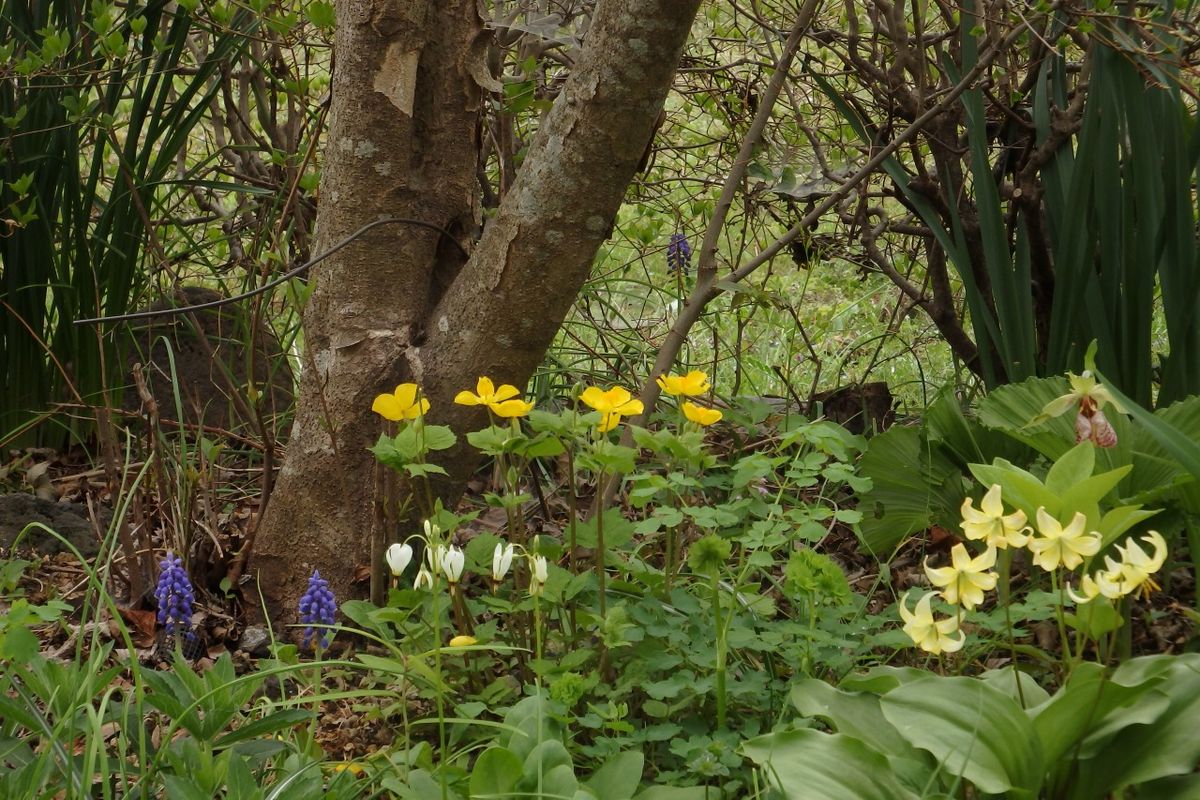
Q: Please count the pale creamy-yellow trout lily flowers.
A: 6